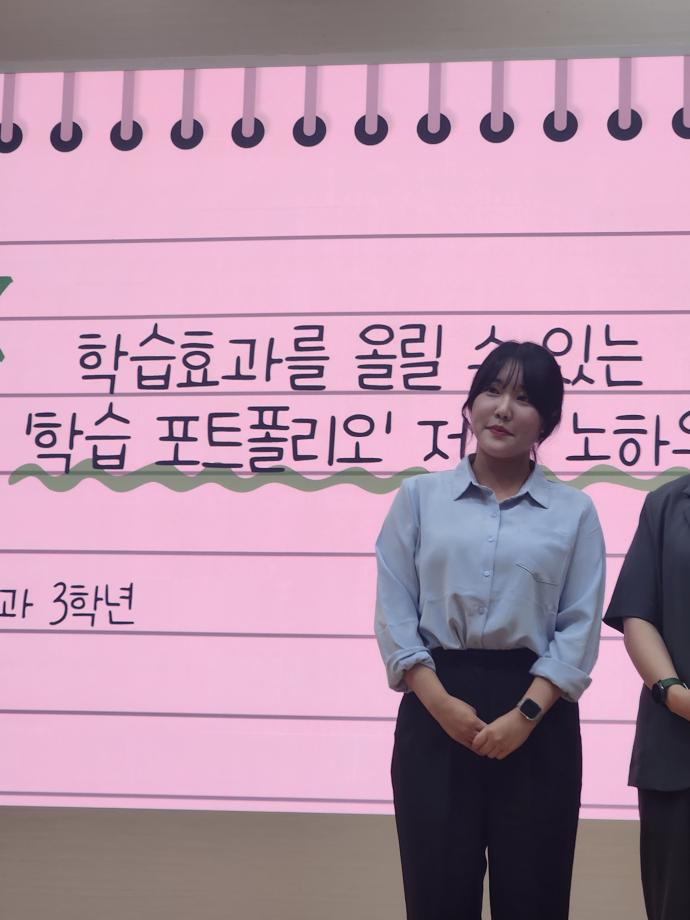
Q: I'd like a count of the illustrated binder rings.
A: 12